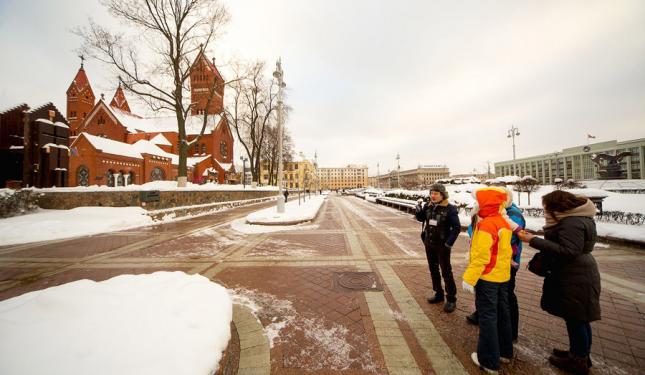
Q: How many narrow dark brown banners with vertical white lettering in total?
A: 0